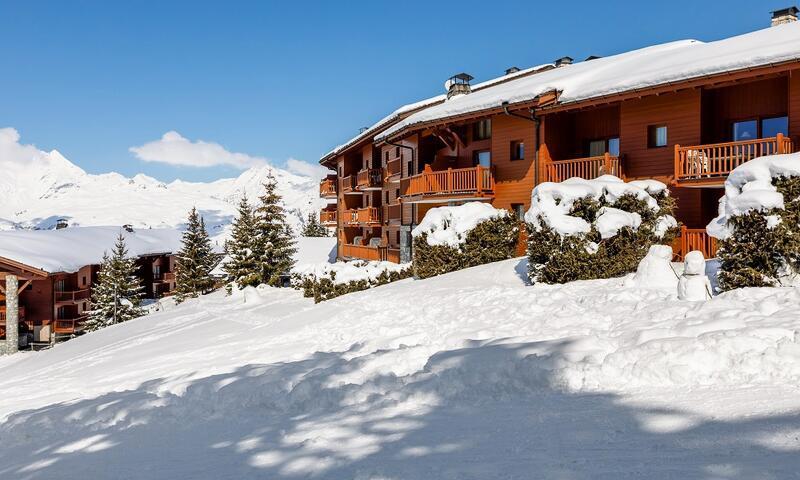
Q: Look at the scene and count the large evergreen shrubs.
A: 3